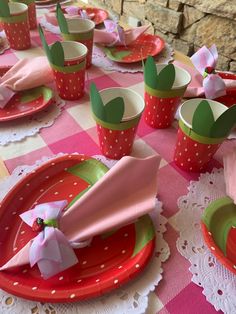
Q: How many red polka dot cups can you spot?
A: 7